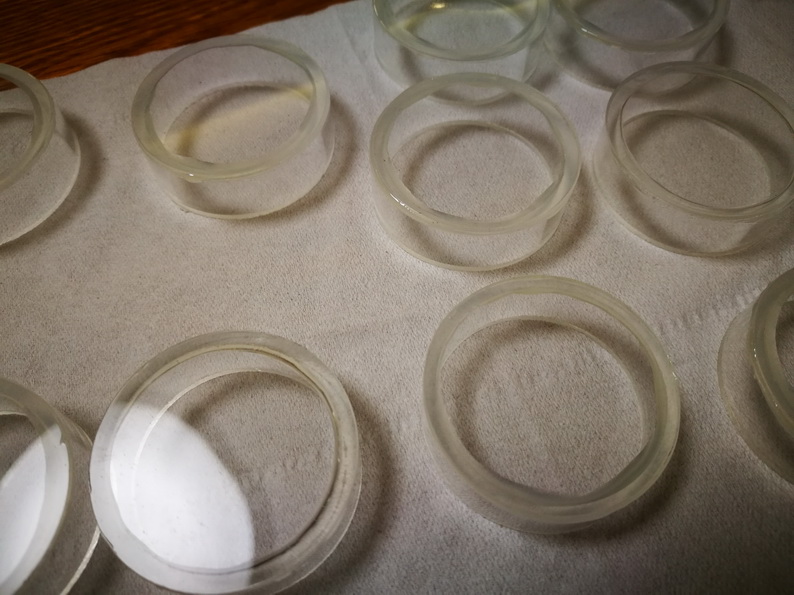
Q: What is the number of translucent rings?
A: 10